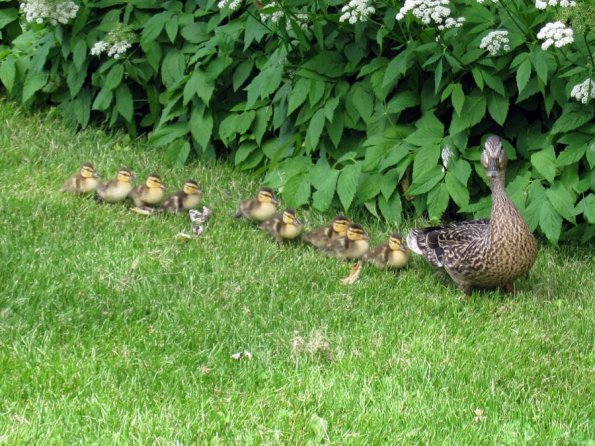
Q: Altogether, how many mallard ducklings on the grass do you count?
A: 9